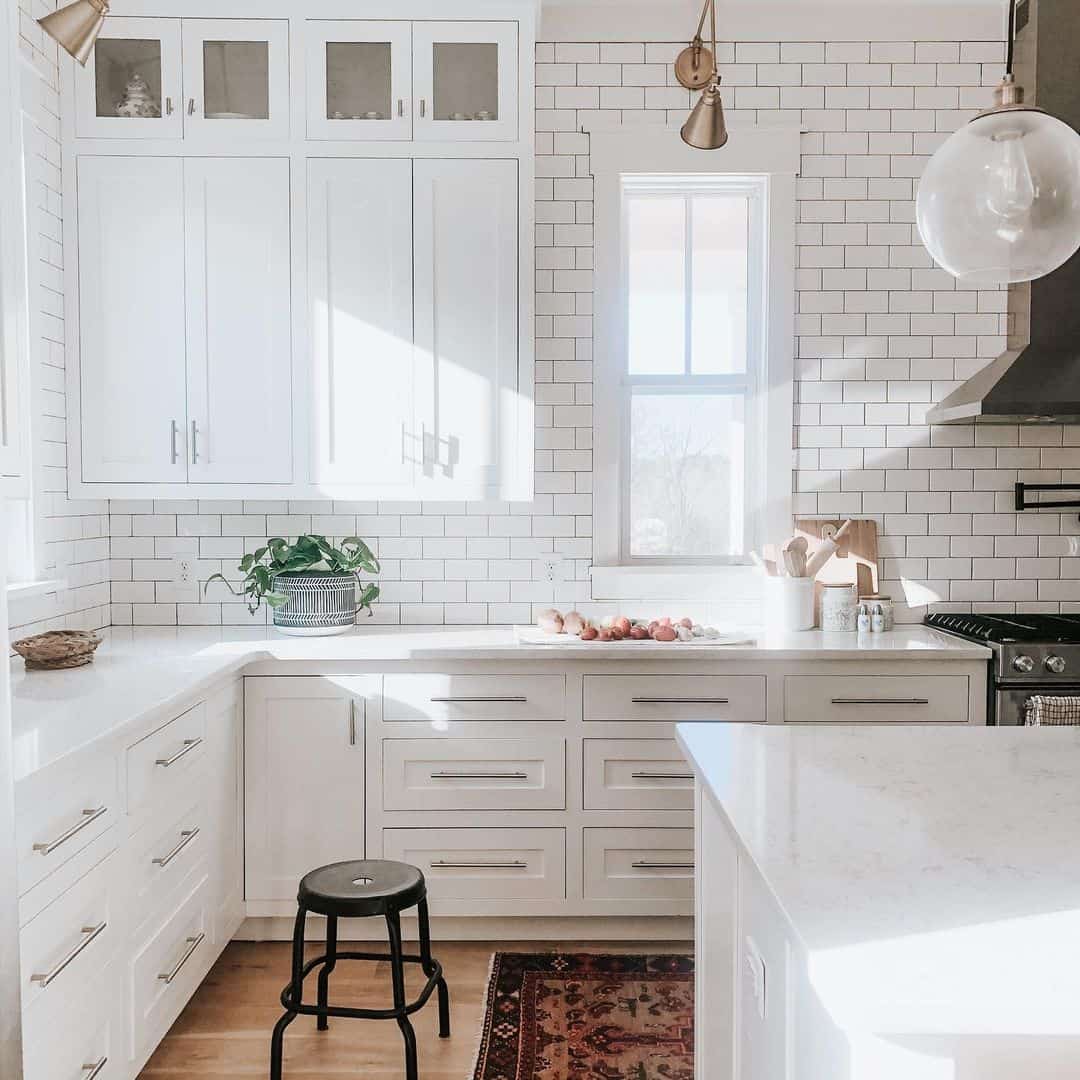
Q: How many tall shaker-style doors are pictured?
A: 4